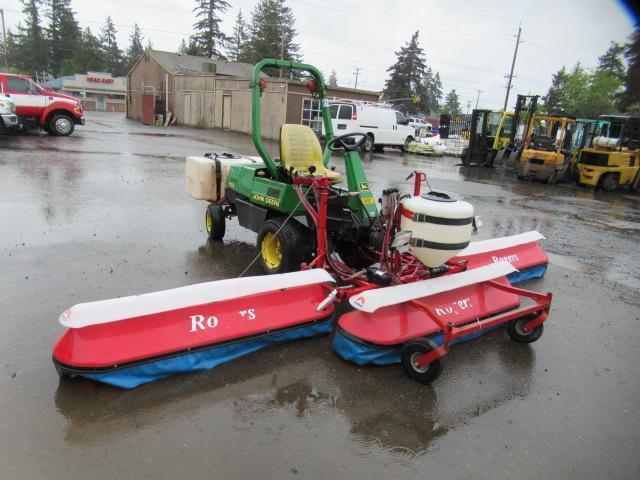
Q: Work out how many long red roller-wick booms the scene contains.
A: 3